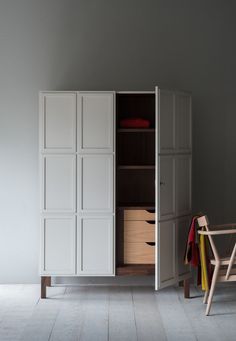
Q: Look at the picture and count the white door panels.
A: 12